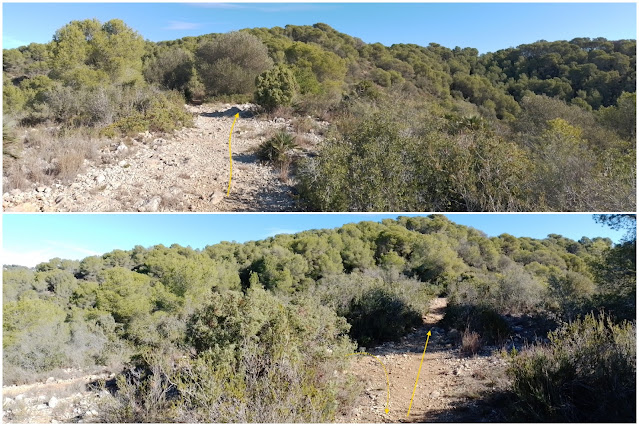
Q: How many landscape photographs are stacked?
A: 2